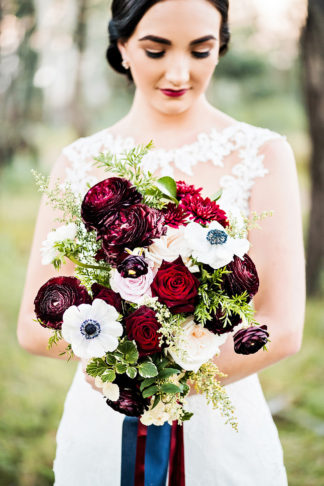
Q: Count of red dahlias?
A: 3